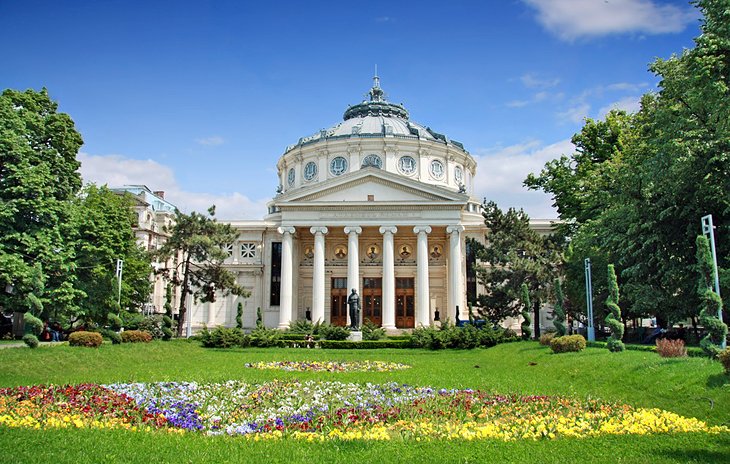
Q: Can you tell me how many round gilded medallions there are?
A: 5